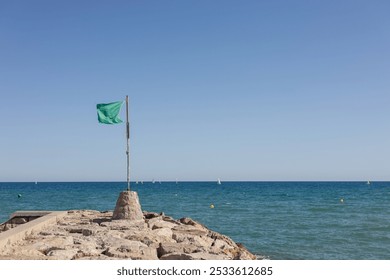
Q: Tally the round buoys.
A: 3